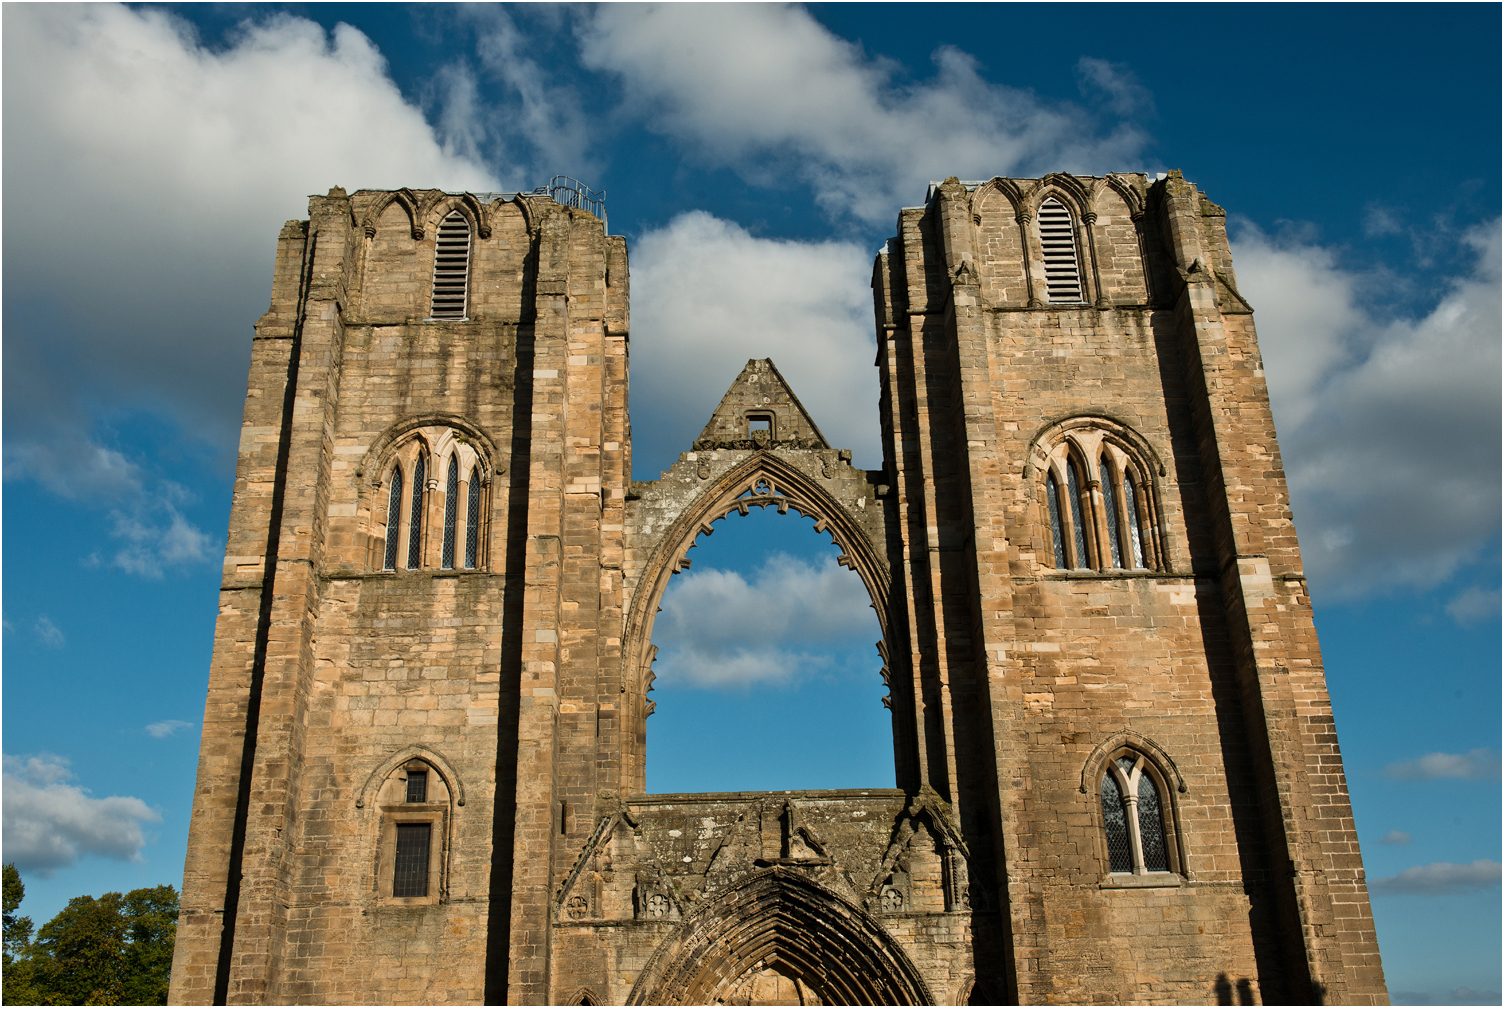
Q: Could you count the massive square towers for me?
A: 2